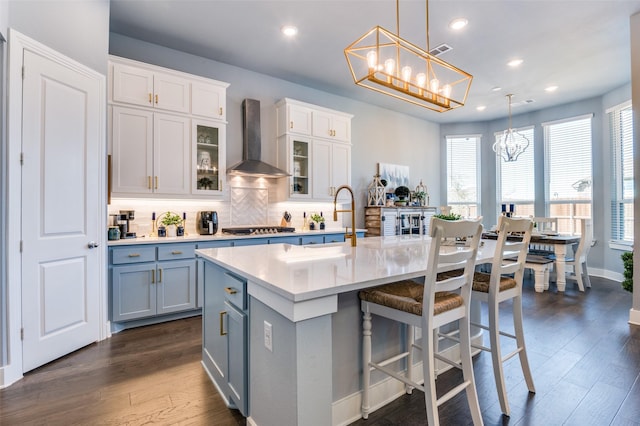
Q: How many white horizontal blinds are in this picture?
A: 4